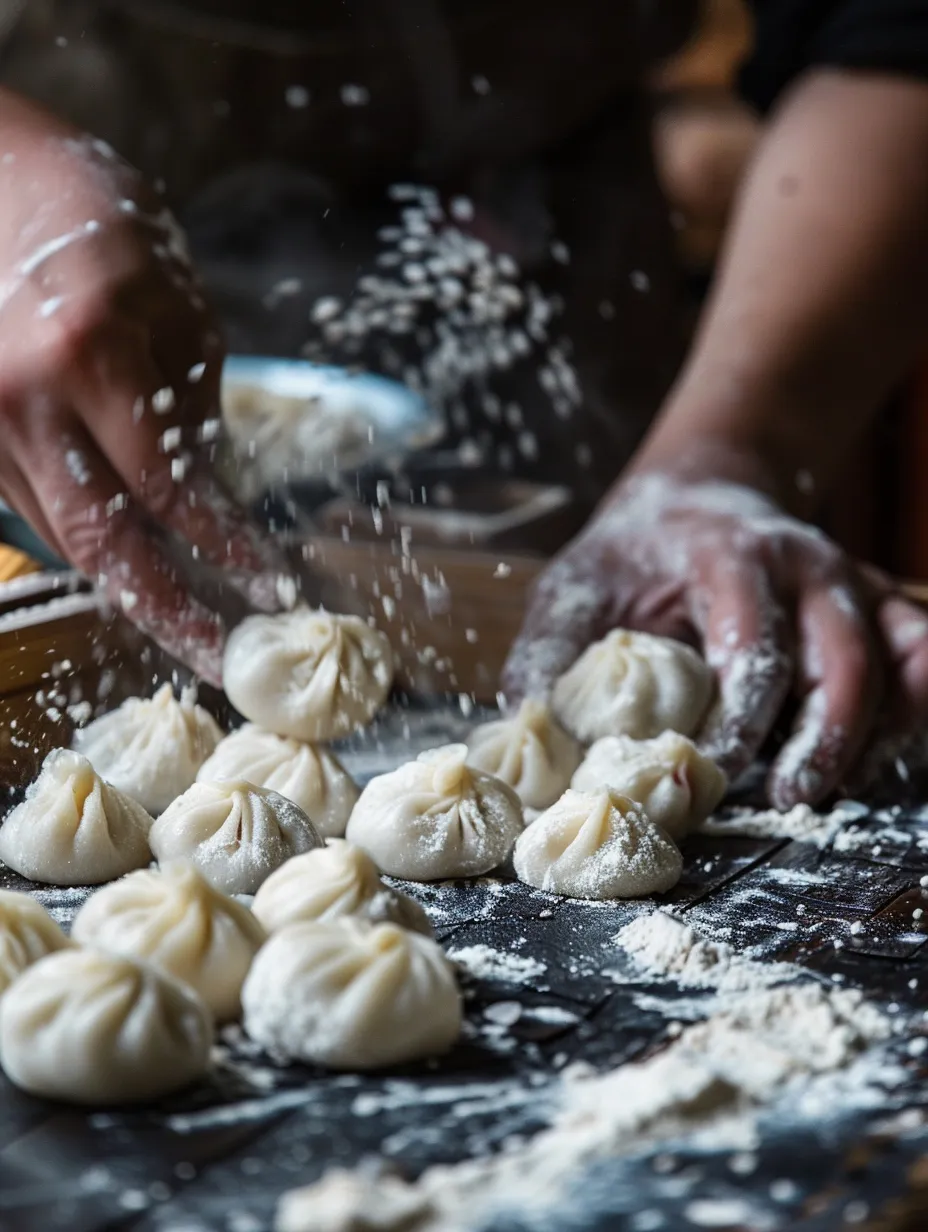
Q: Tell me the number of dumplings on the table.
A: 15